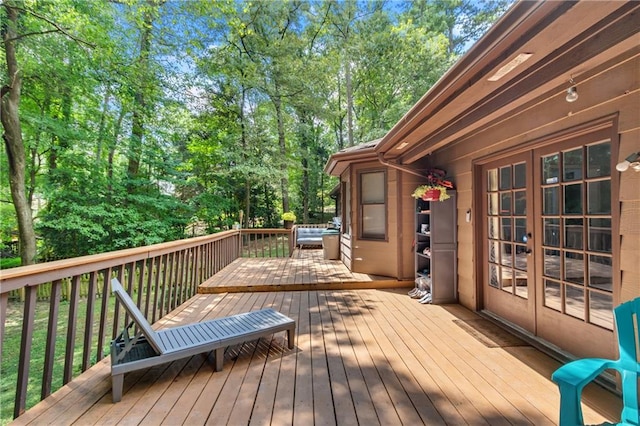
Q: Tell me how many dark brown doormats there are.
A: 1